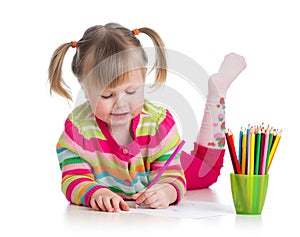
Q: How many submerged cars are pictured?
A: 0